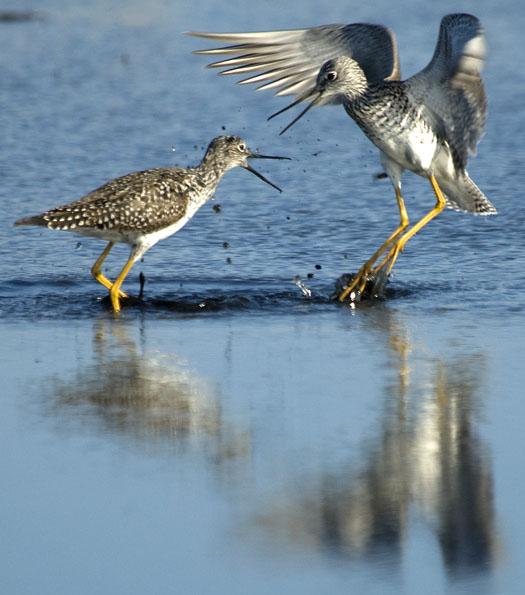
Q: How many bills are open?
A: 2